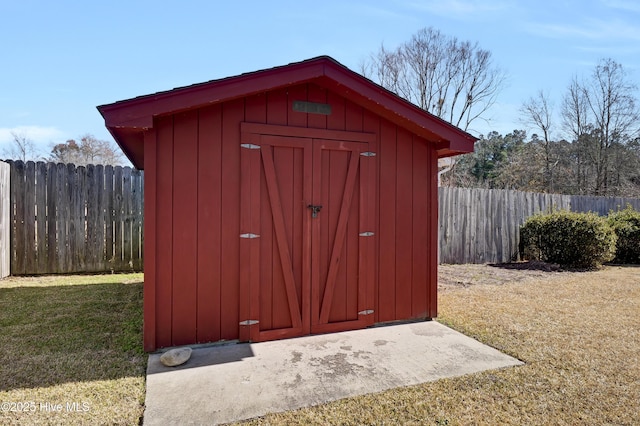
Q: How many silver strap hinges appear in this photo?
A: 6